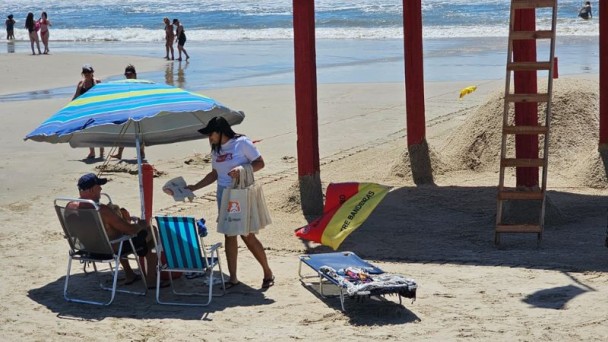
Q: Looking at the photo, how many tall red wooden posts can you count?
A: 4